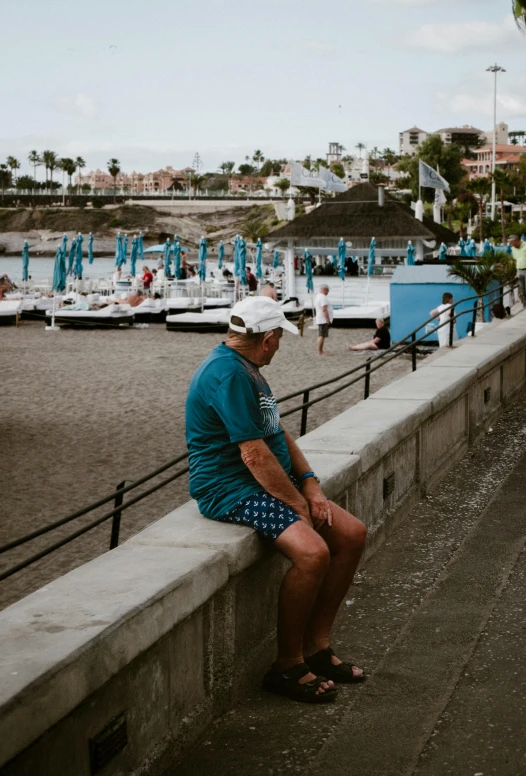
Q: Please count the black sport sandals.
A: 2